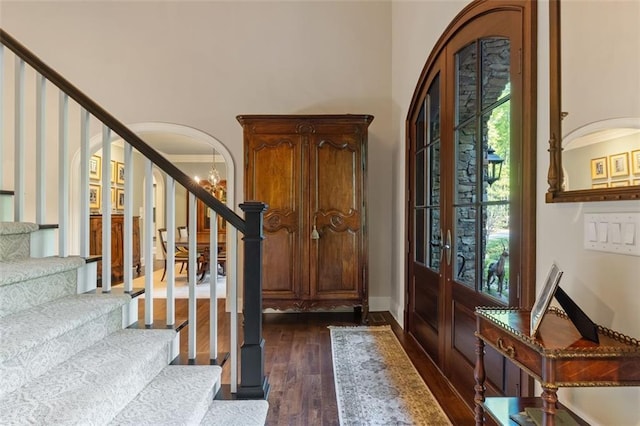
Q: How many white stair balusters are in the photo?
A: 12